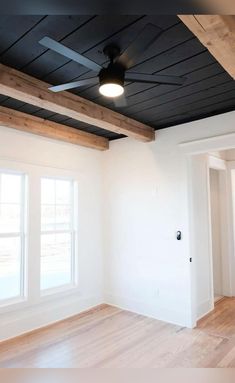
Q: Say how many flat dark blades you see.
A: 5